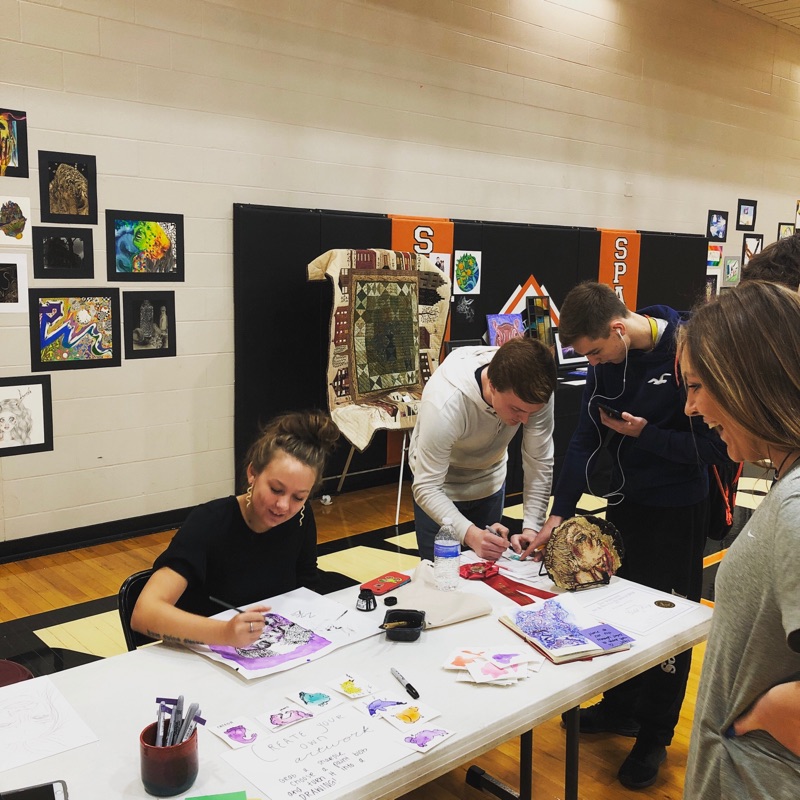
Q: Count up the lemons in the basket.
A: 0